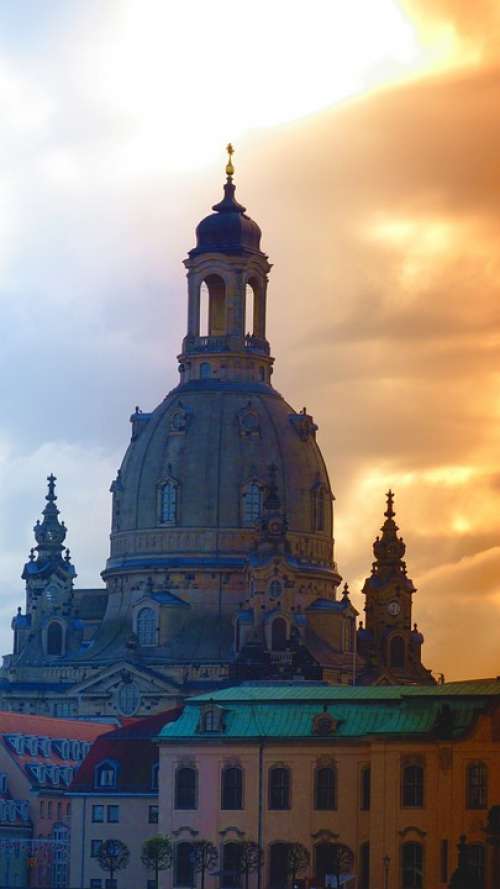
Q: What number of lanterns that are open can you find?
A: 1